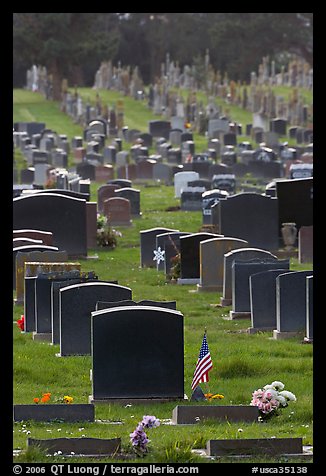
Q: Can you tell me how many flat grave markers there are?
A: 4